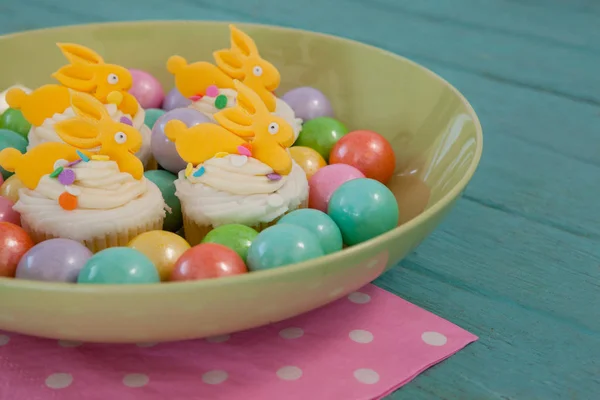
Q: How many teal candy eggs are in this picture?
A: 7